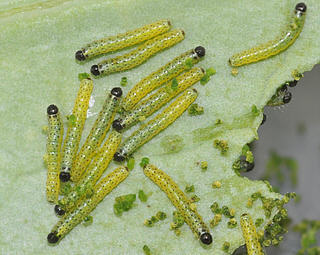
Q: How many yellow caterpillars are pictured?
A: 13